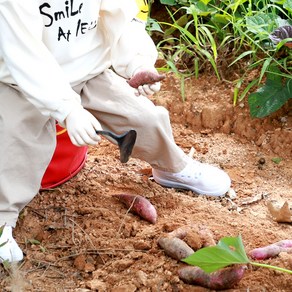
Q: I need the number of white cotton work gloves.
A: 2